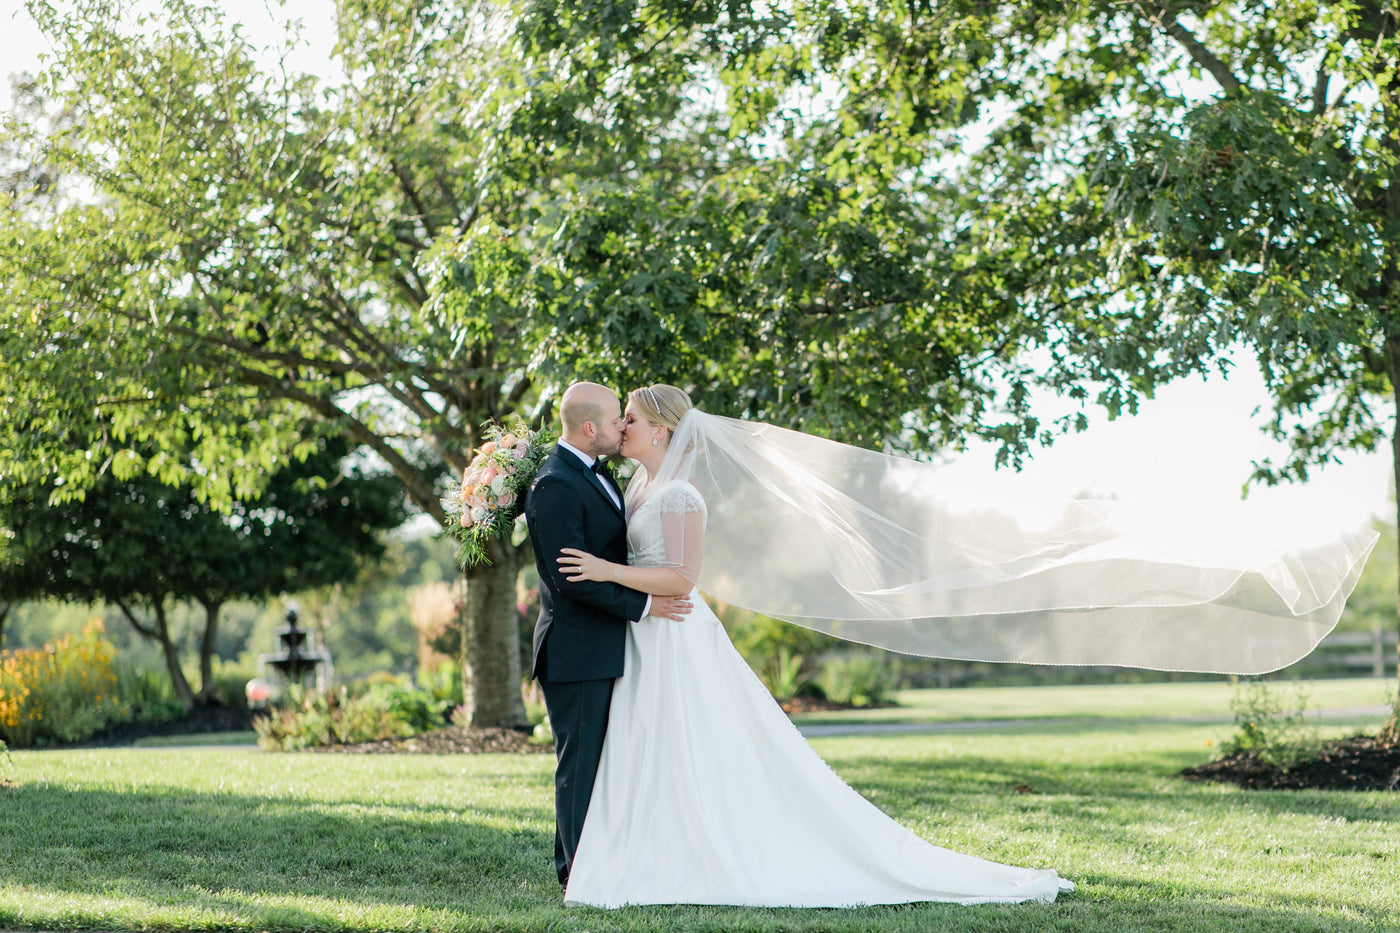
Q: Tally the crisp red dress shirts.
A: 0